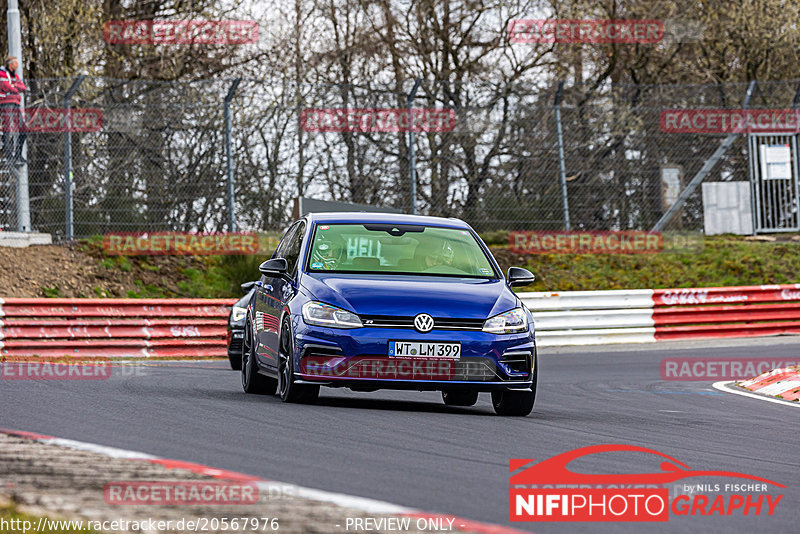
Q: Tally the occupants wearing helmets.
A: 2